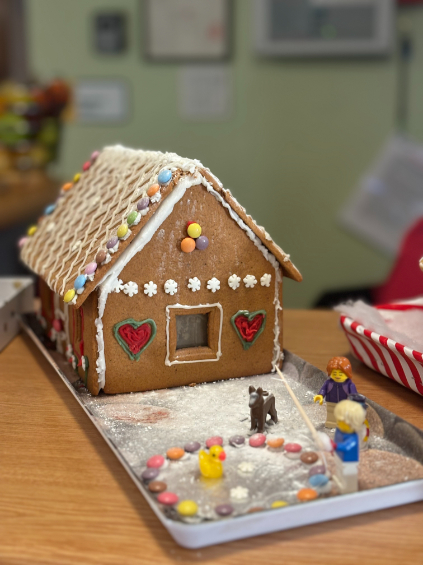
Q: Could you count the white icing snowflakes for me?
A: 11